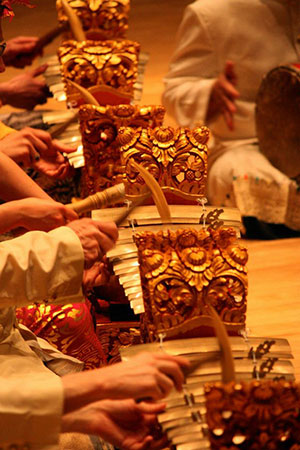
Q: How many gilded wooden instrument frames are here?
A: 6